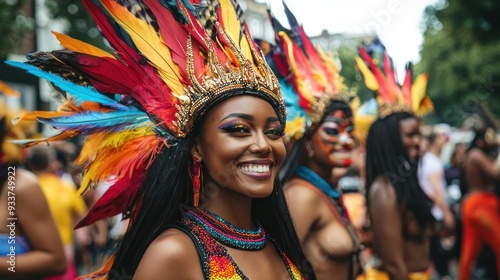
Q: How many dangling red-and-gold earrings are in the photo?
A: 1